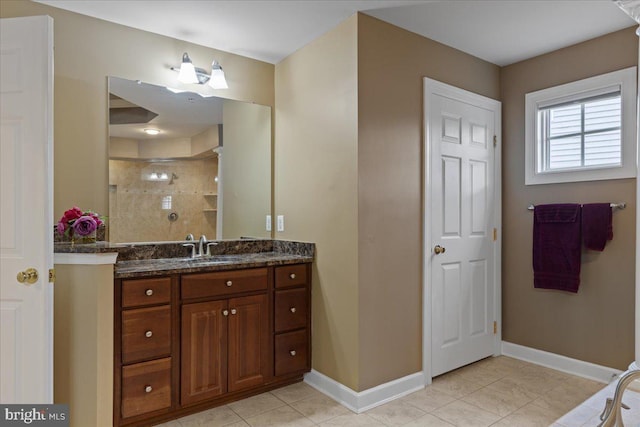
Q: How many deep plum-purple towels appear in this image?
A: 2